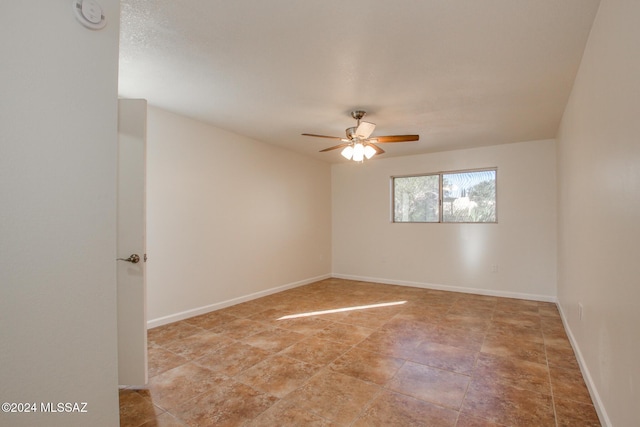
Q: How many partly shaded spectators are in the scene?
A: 0